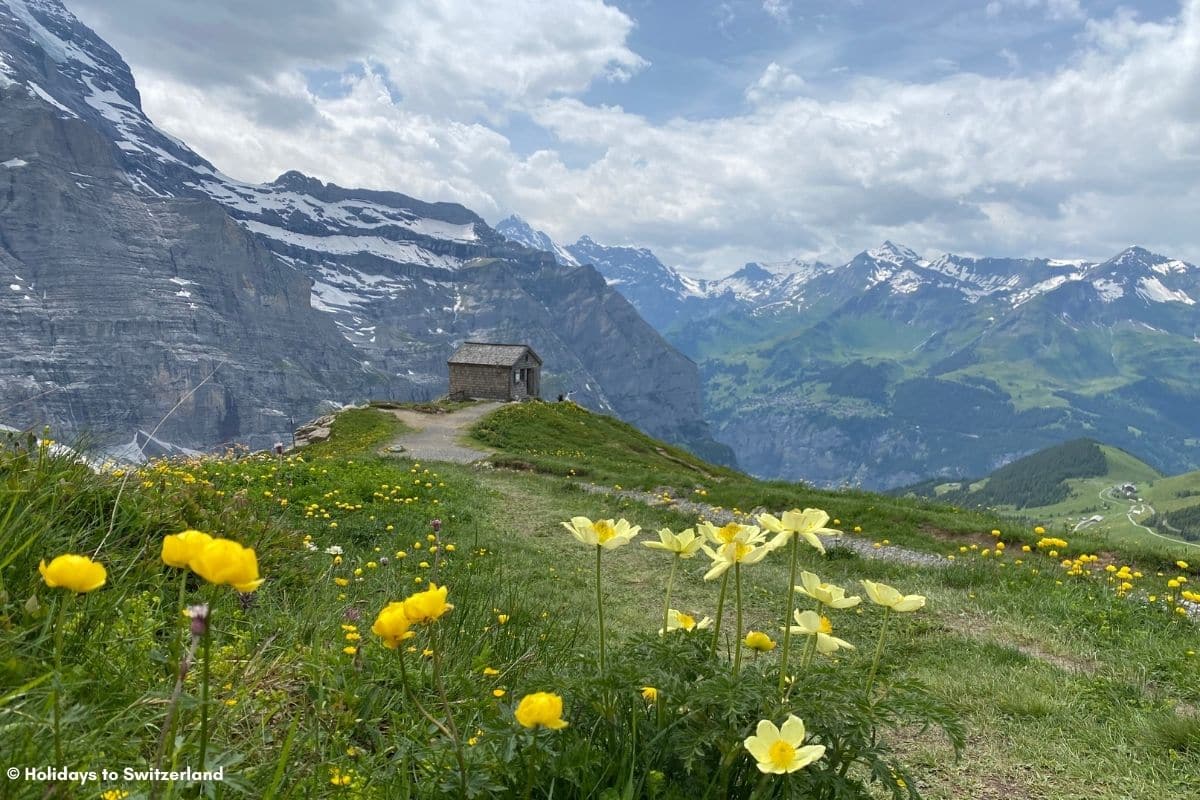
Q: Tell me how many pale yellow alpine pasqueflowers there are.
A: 10